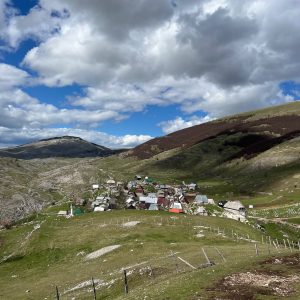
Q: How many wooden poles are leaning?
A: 3